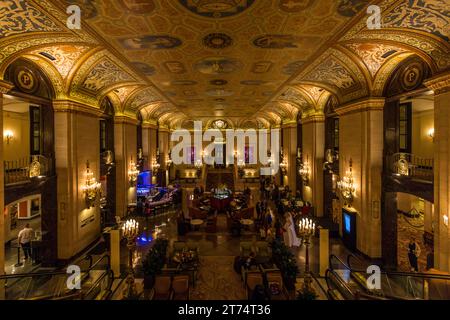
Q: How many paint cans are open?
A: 0